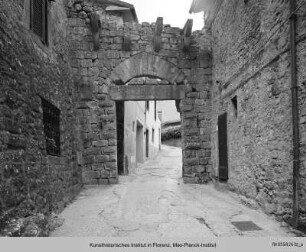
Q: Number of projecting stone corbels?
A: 4